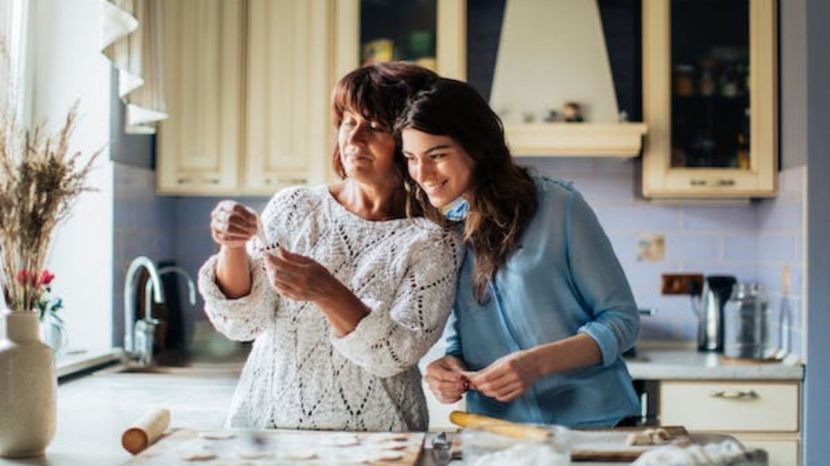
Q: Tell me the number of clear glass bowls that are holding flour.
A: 1